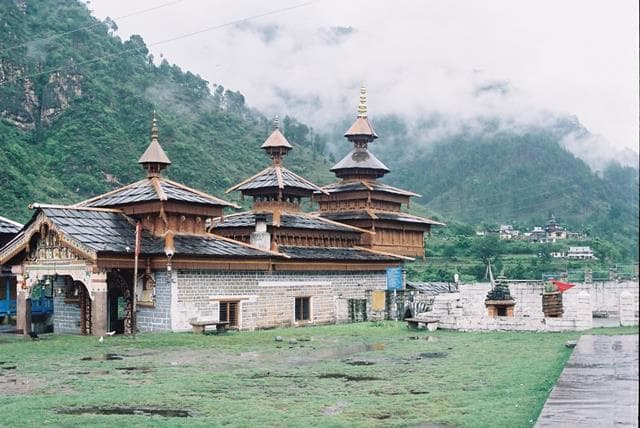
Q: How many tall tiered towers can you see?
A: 3